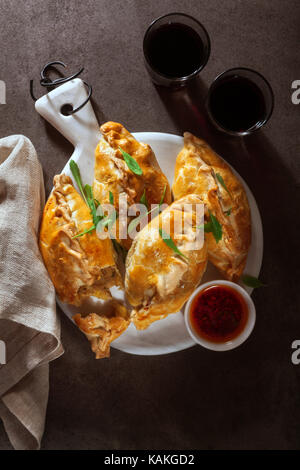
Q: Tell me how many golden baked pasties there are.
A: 4